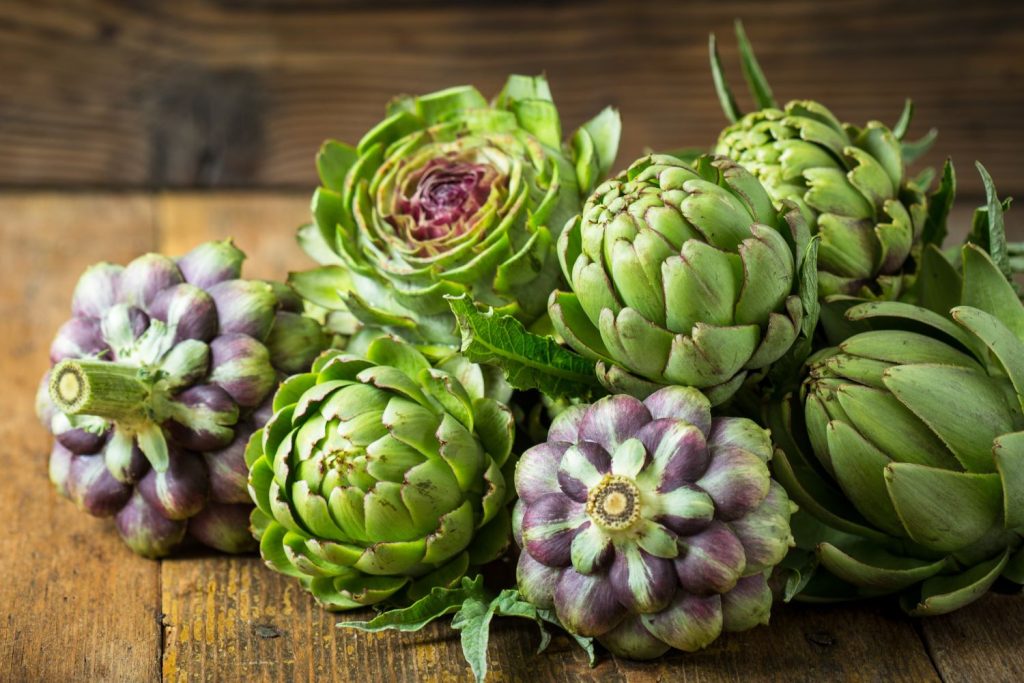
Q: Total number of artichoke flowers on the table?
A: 7